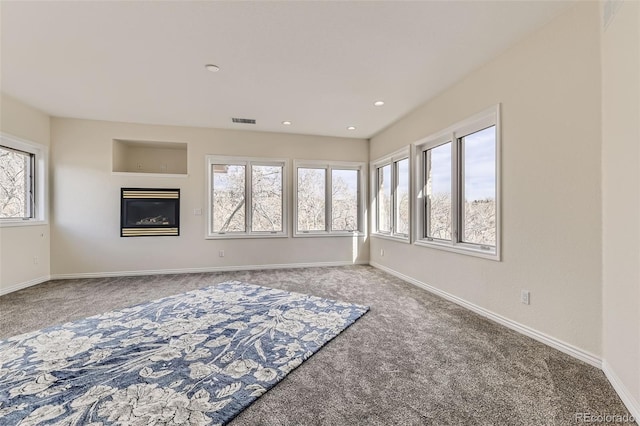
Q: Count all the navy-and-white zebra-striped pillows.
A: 0